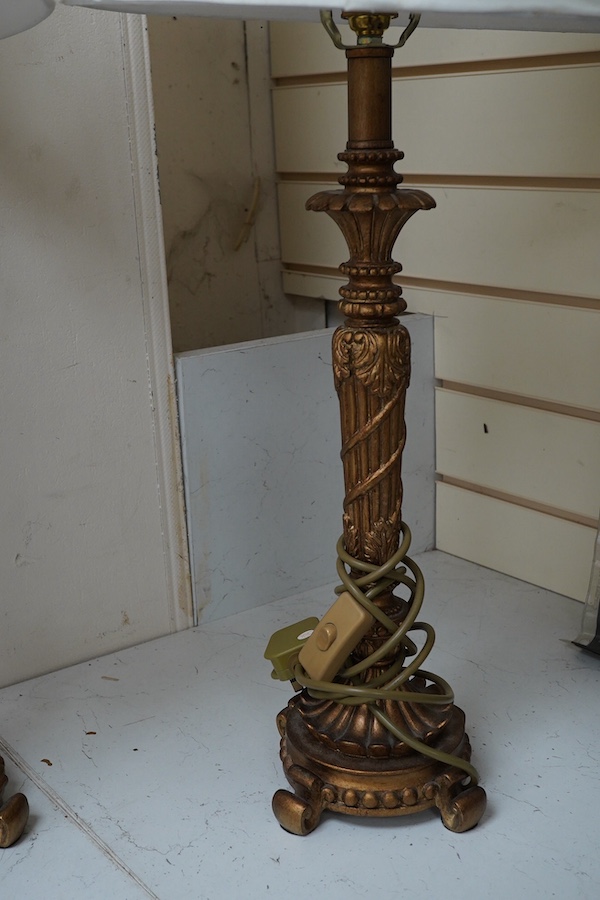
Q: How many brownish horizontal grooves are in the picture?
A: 5